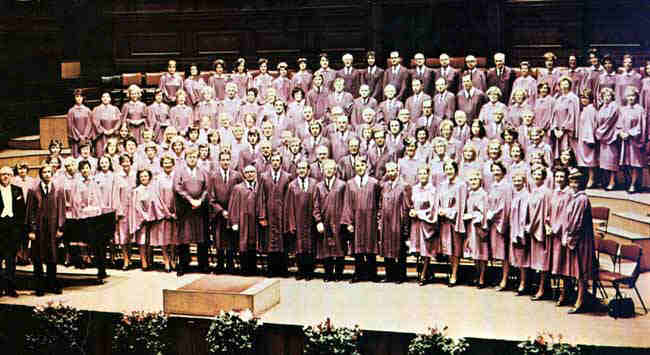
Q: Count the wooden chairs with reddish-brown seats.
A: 3